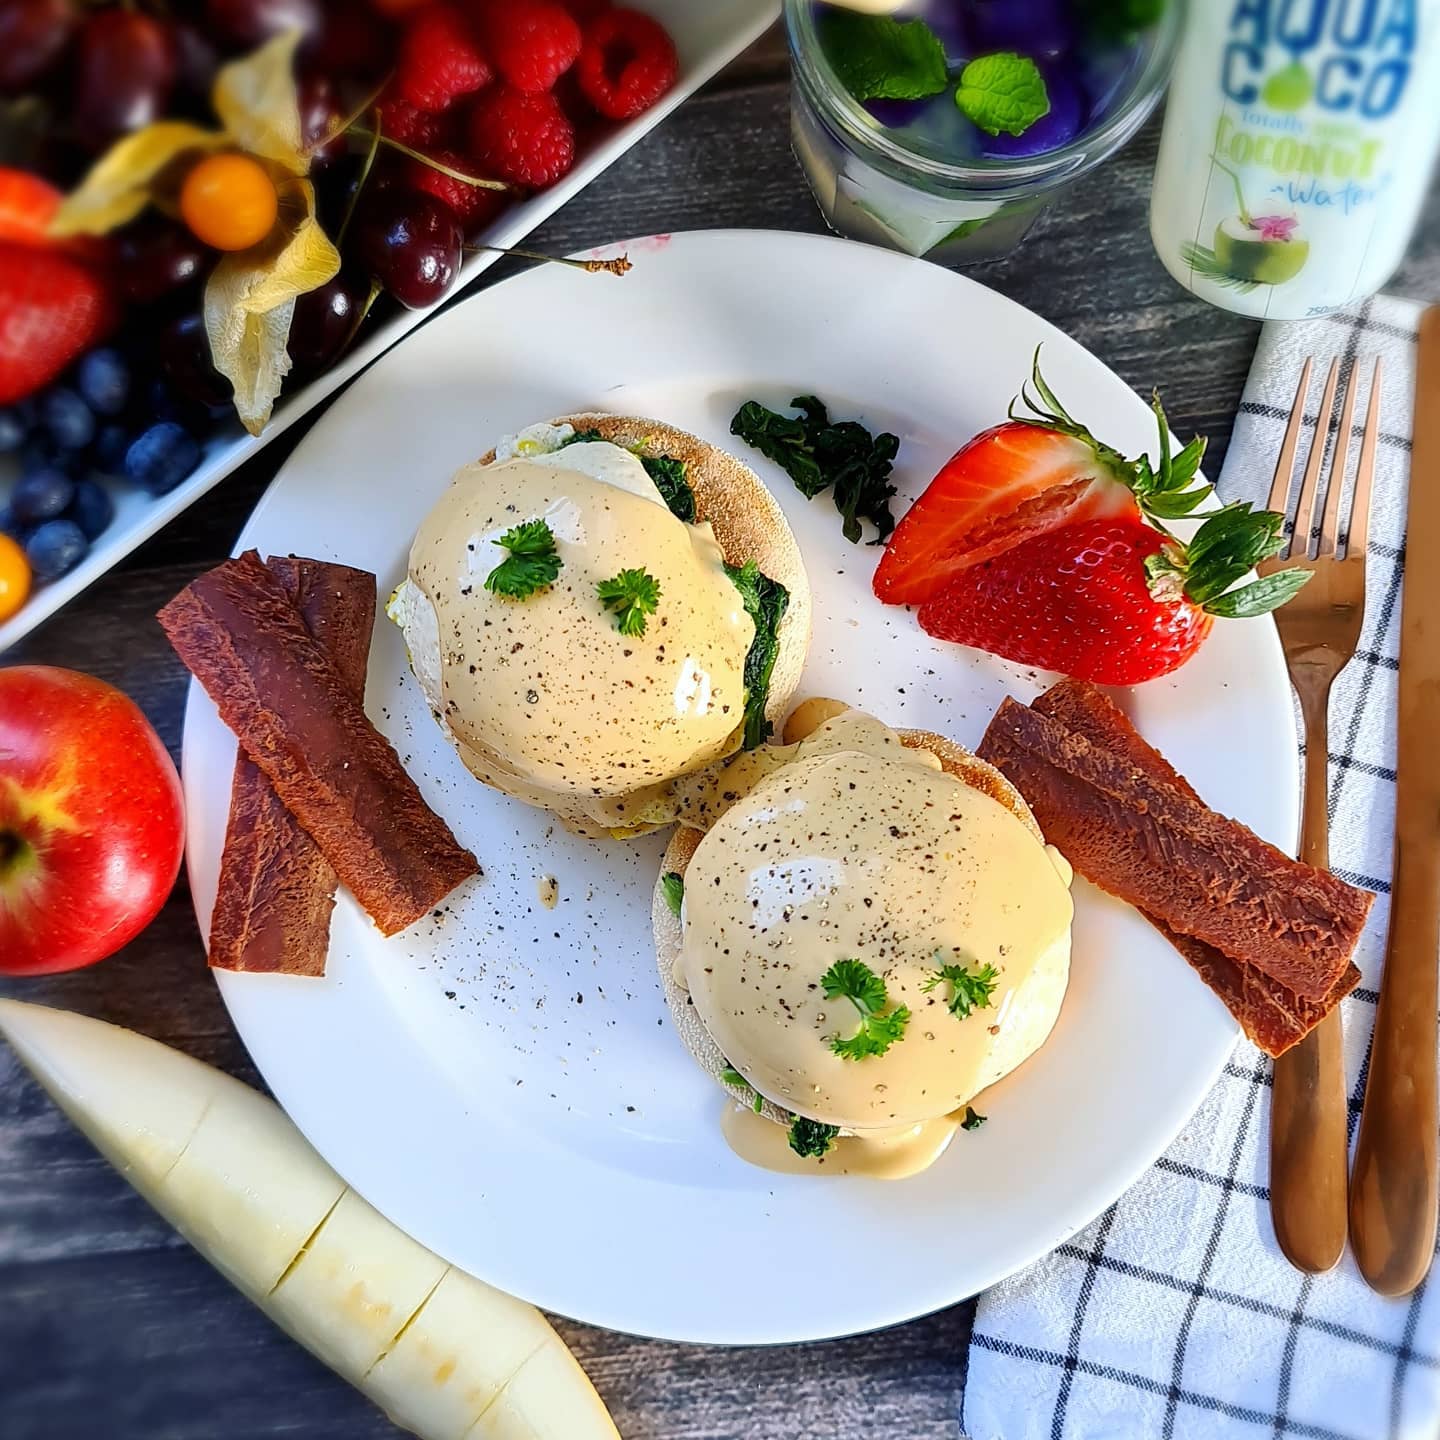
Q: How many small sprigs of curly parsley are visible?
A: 4